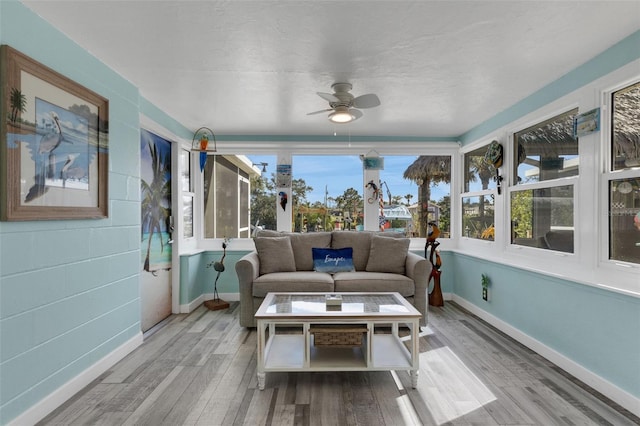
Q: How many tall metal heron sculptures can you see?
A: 1